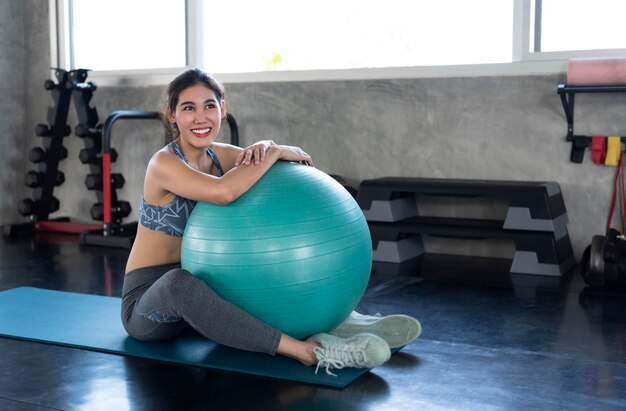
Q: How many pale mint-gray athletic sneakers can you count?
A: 2